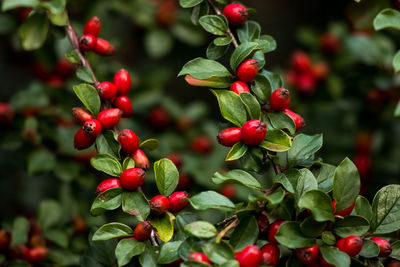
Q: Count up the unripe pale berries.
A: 0